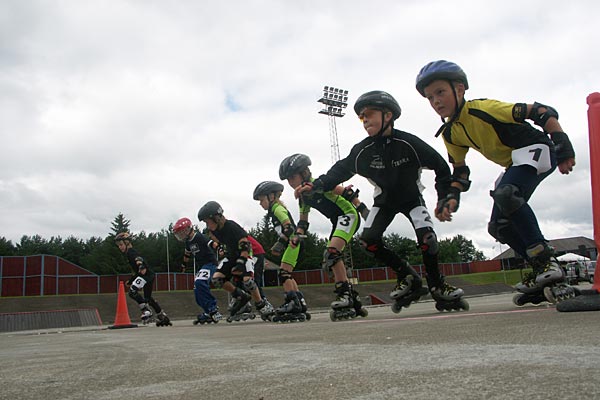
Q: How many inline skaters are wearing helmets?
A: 7